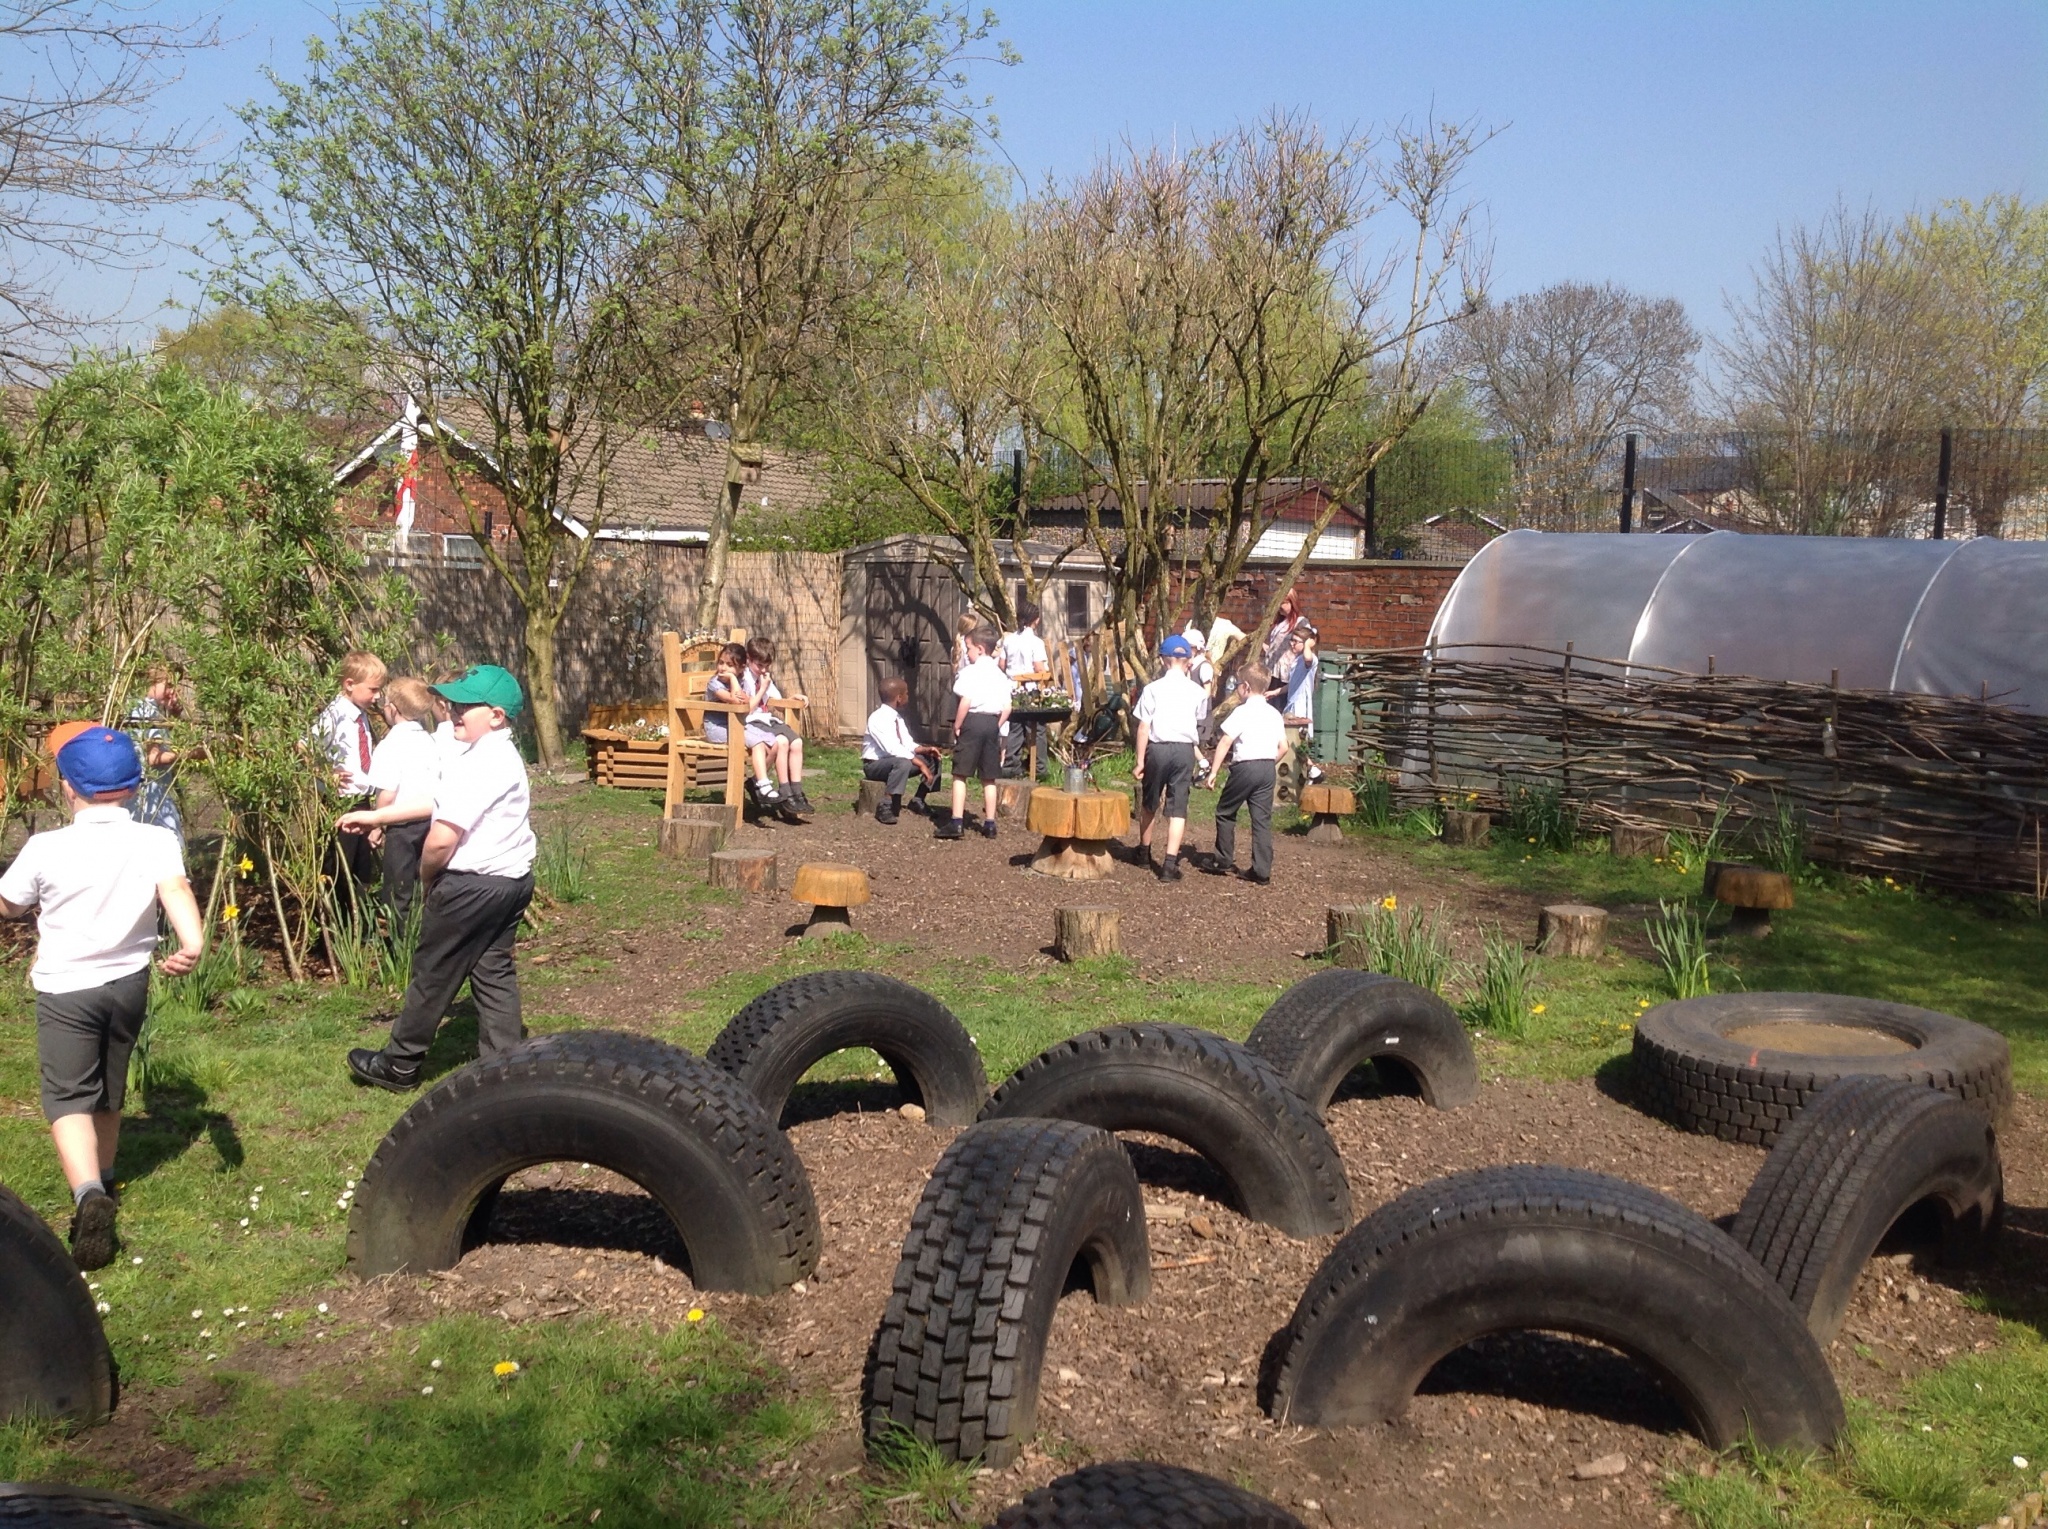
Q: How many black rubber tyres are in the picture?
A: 11